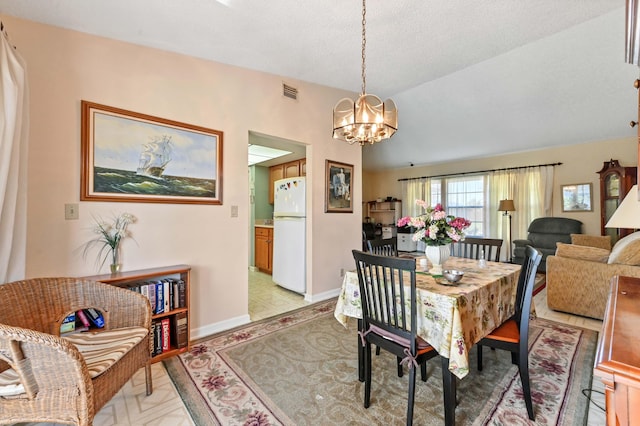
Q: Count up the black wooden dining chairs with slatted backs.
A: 4